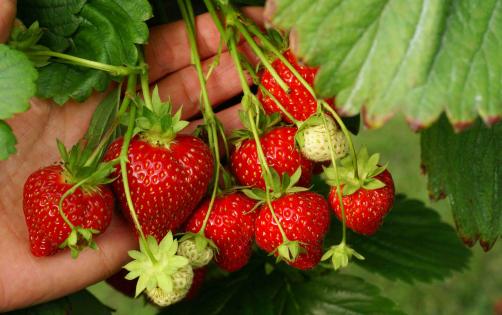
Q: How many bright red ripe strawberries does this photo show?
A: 7